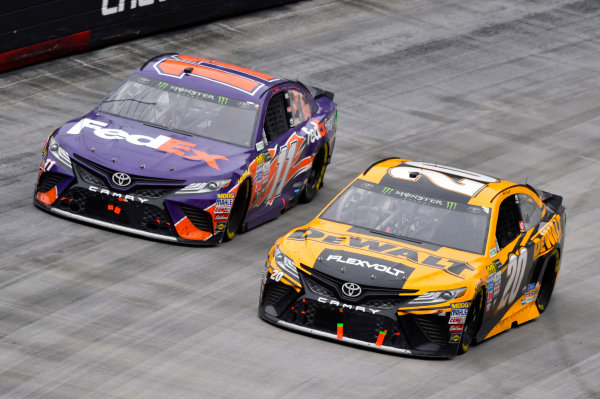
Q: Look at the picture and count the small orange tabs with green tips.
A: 2